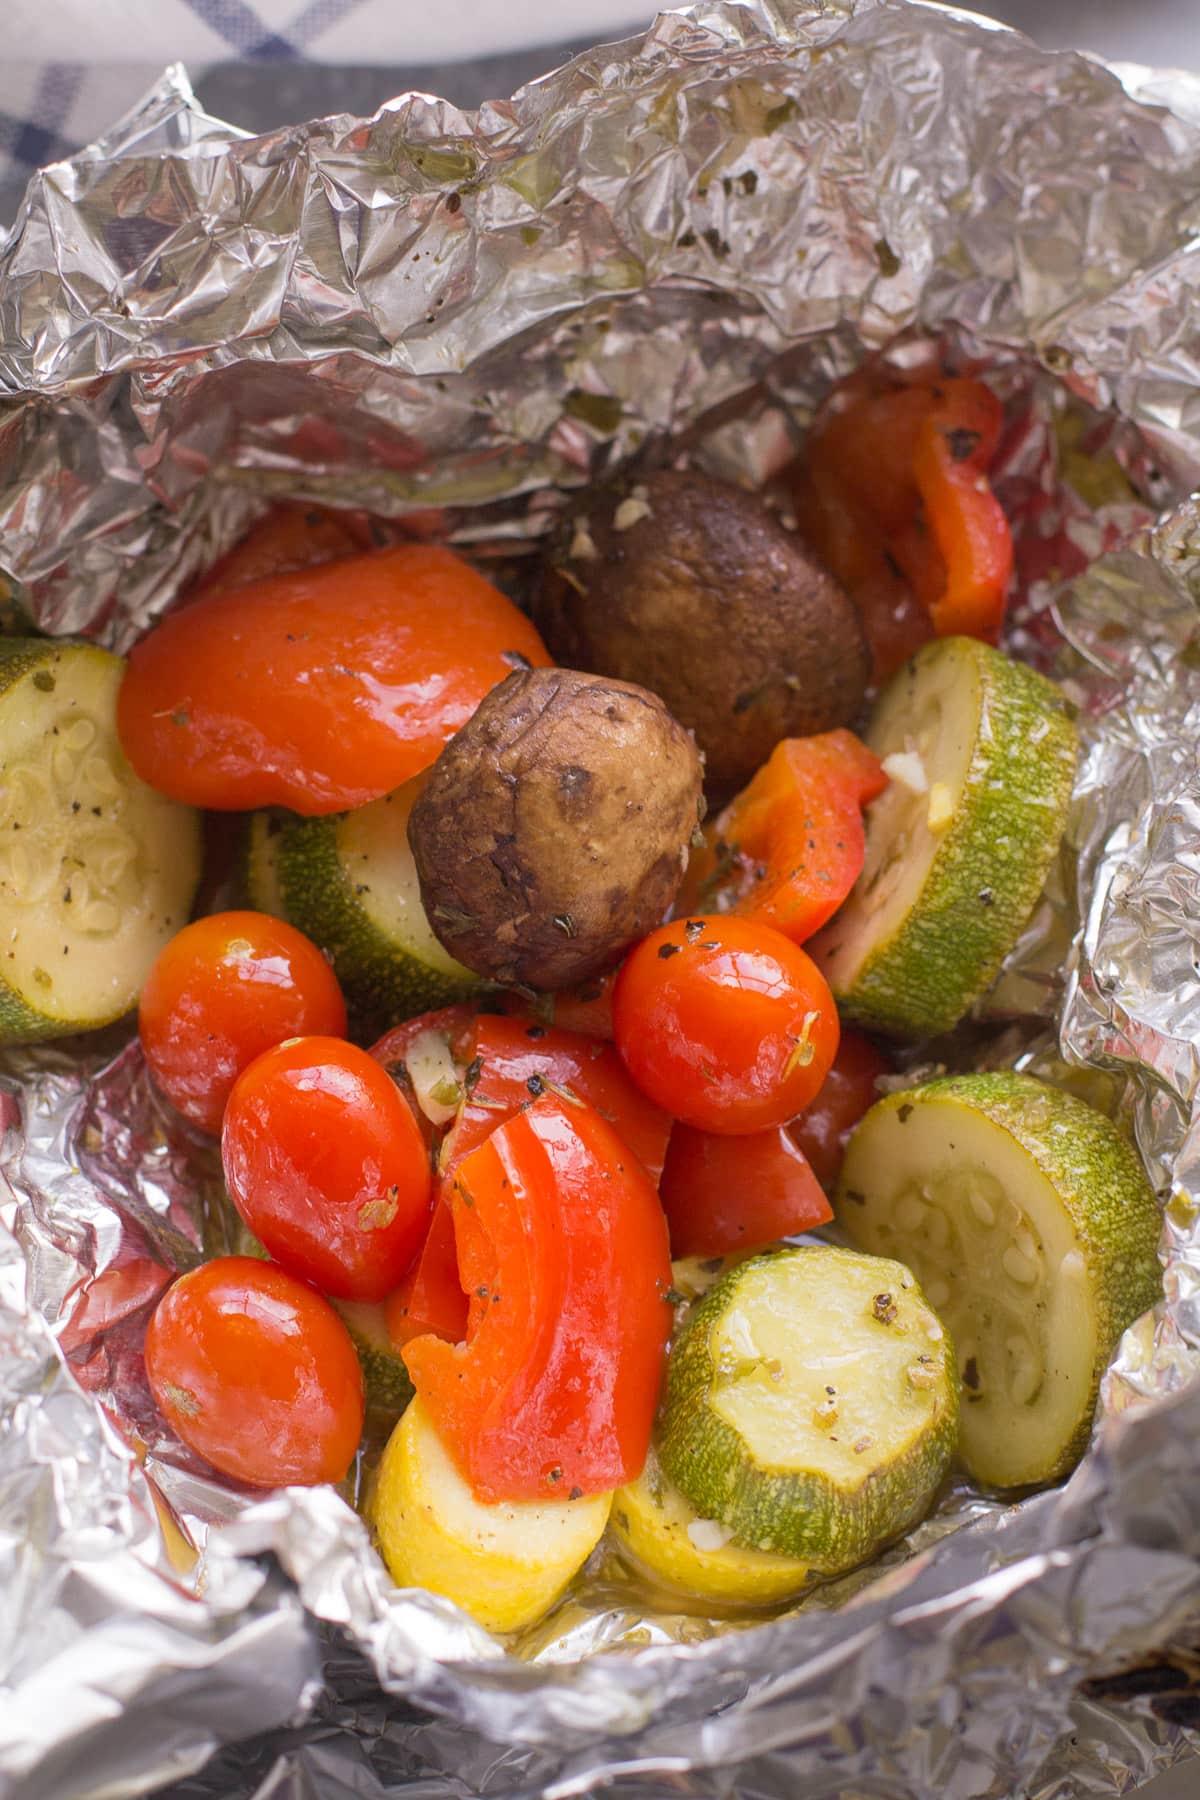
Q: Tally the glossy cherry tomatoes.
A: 4